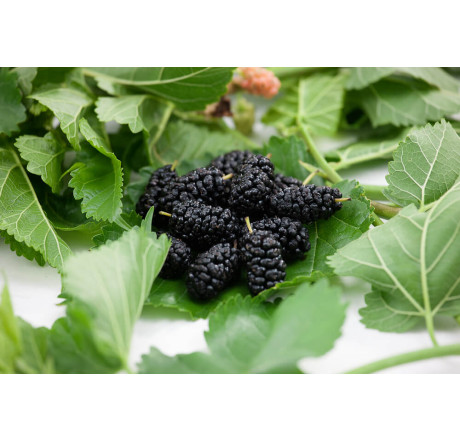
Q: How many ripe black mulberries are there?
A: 11